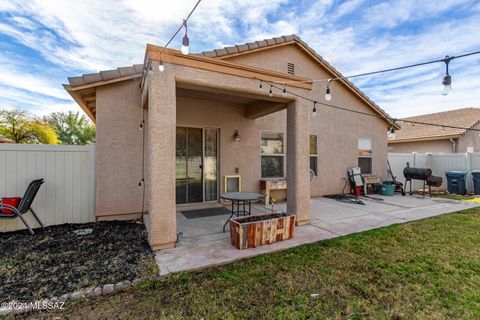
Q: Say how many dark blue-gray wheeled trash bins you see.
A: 2